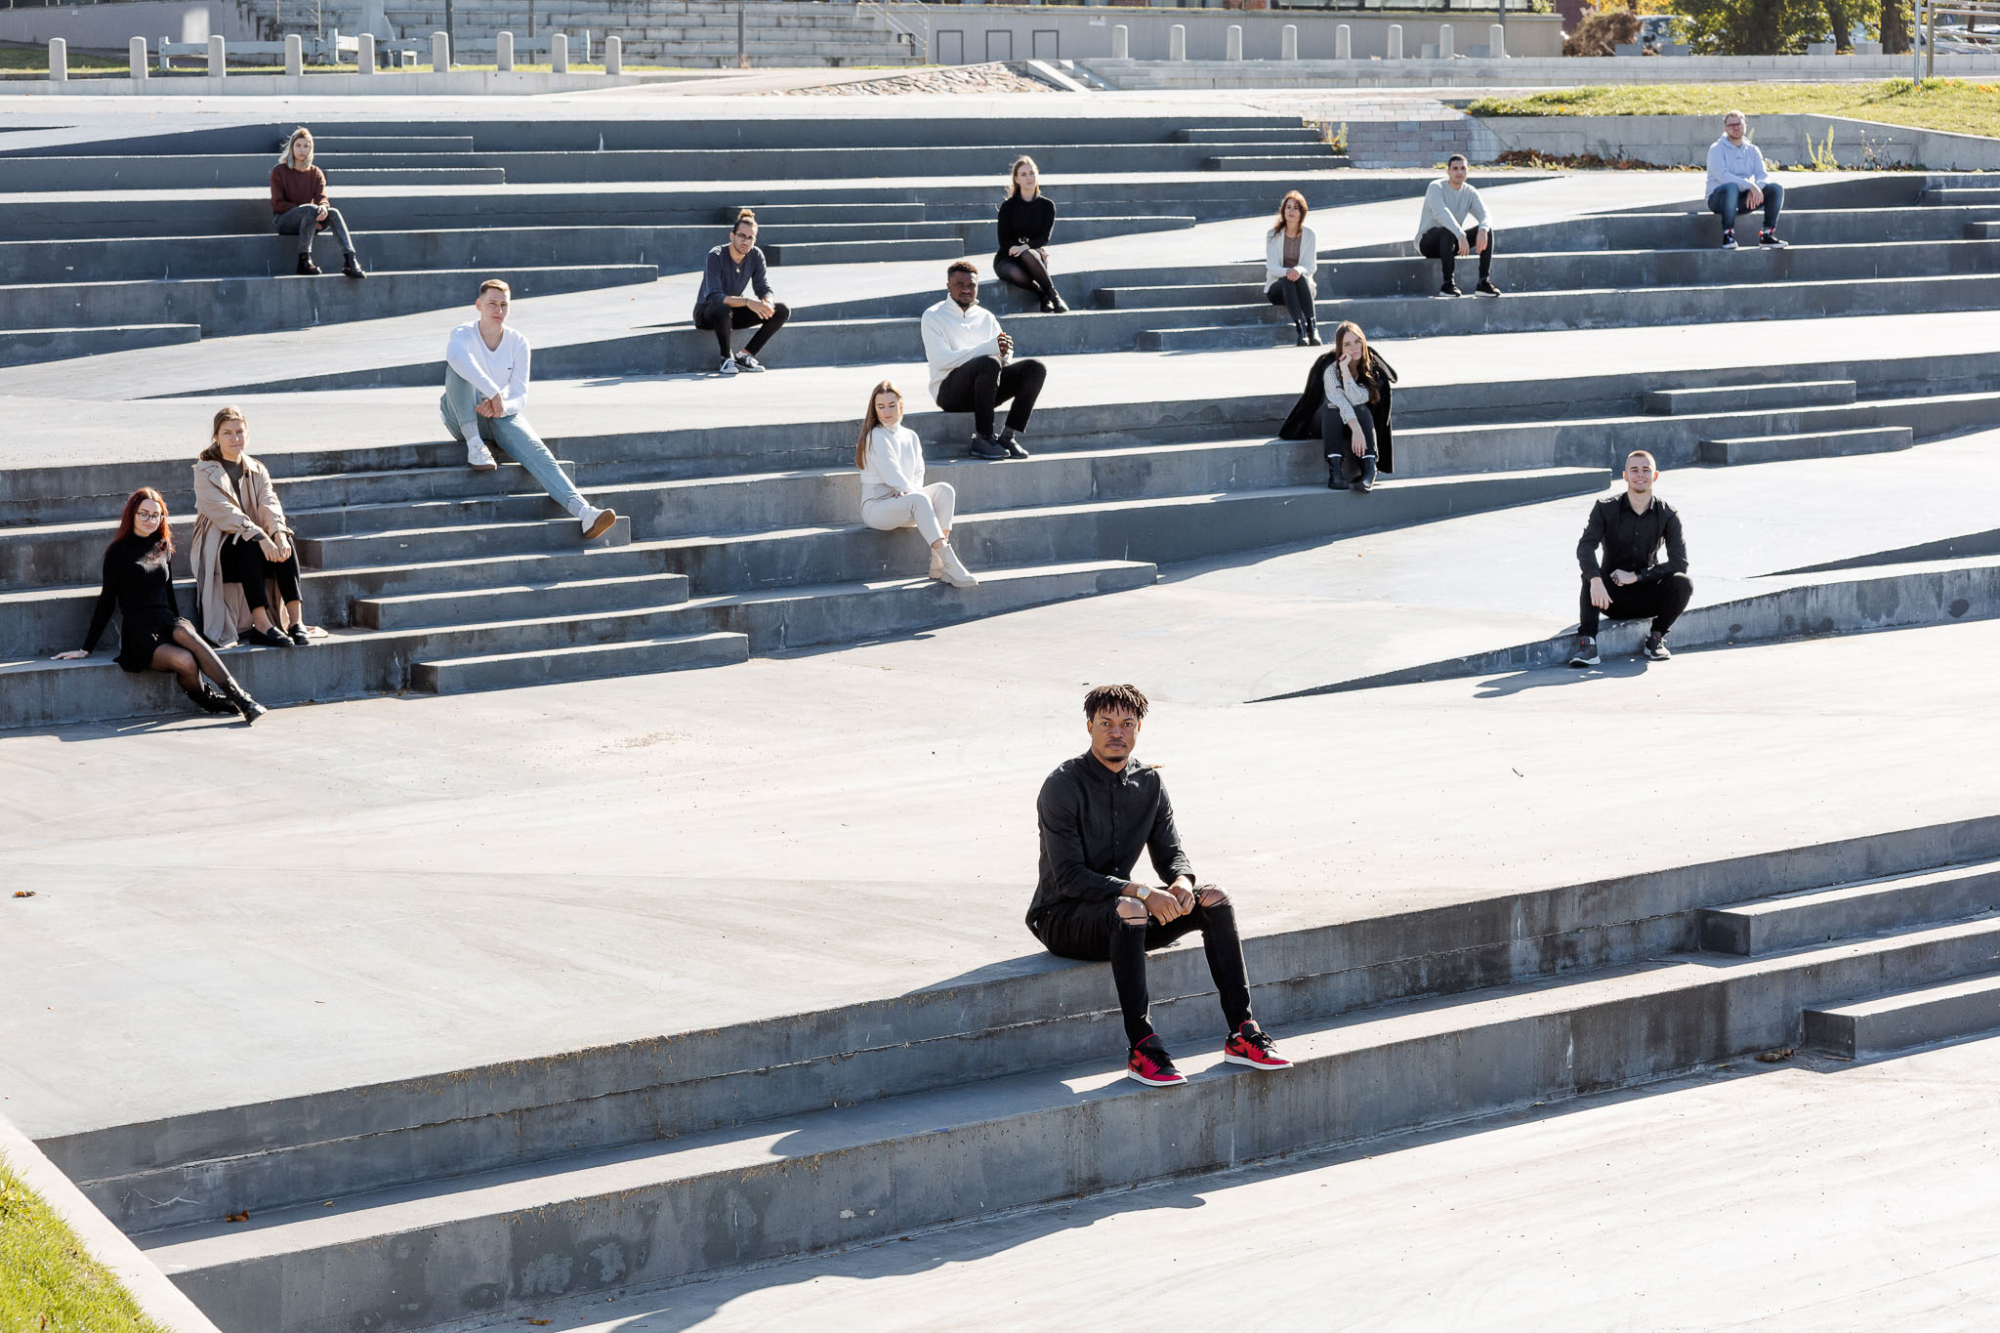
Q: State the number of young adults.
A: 14